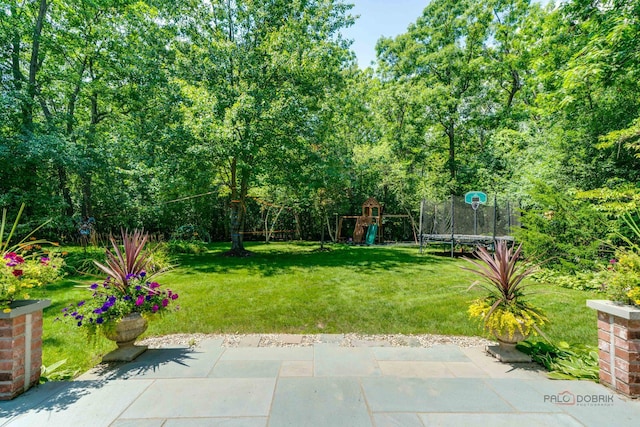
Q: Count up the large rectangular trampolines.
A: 1